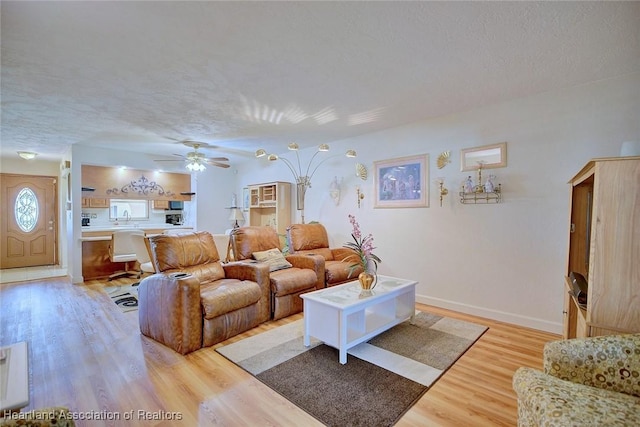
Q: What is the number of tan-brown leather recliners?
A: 3